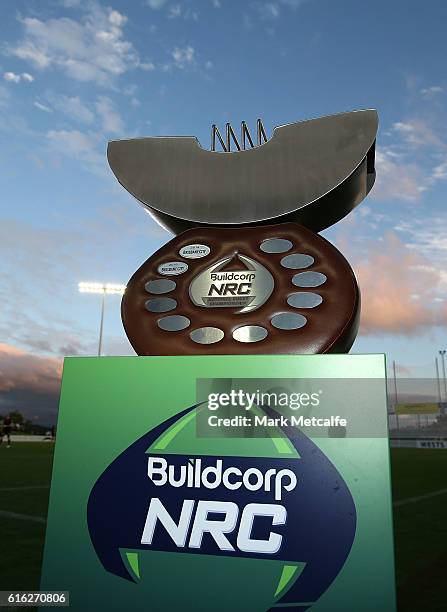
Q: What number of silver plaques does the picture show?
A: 12